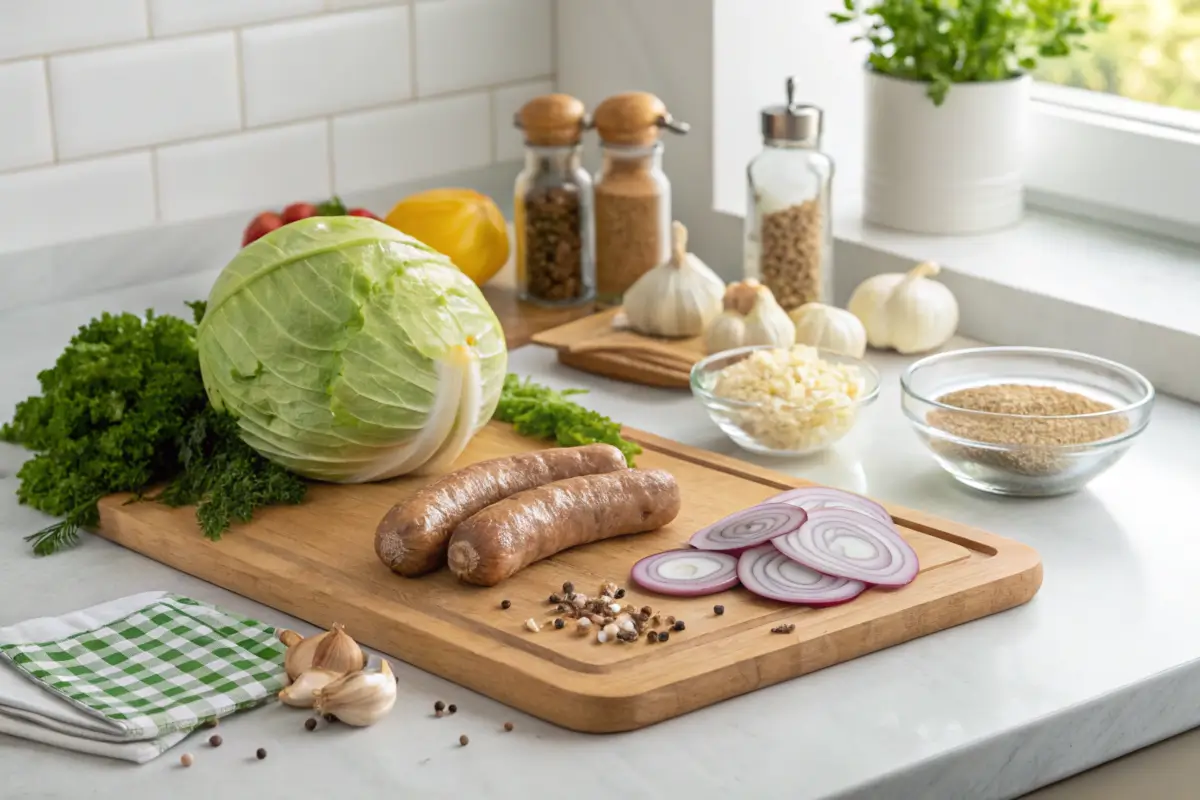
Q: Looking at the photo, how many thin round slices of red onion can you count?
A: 5